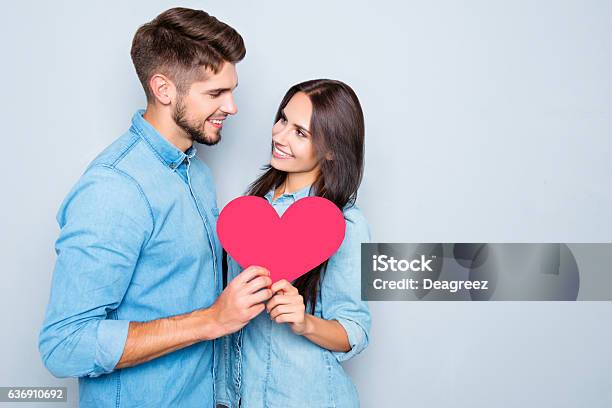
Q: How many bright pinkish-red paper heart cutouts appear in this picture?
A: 1